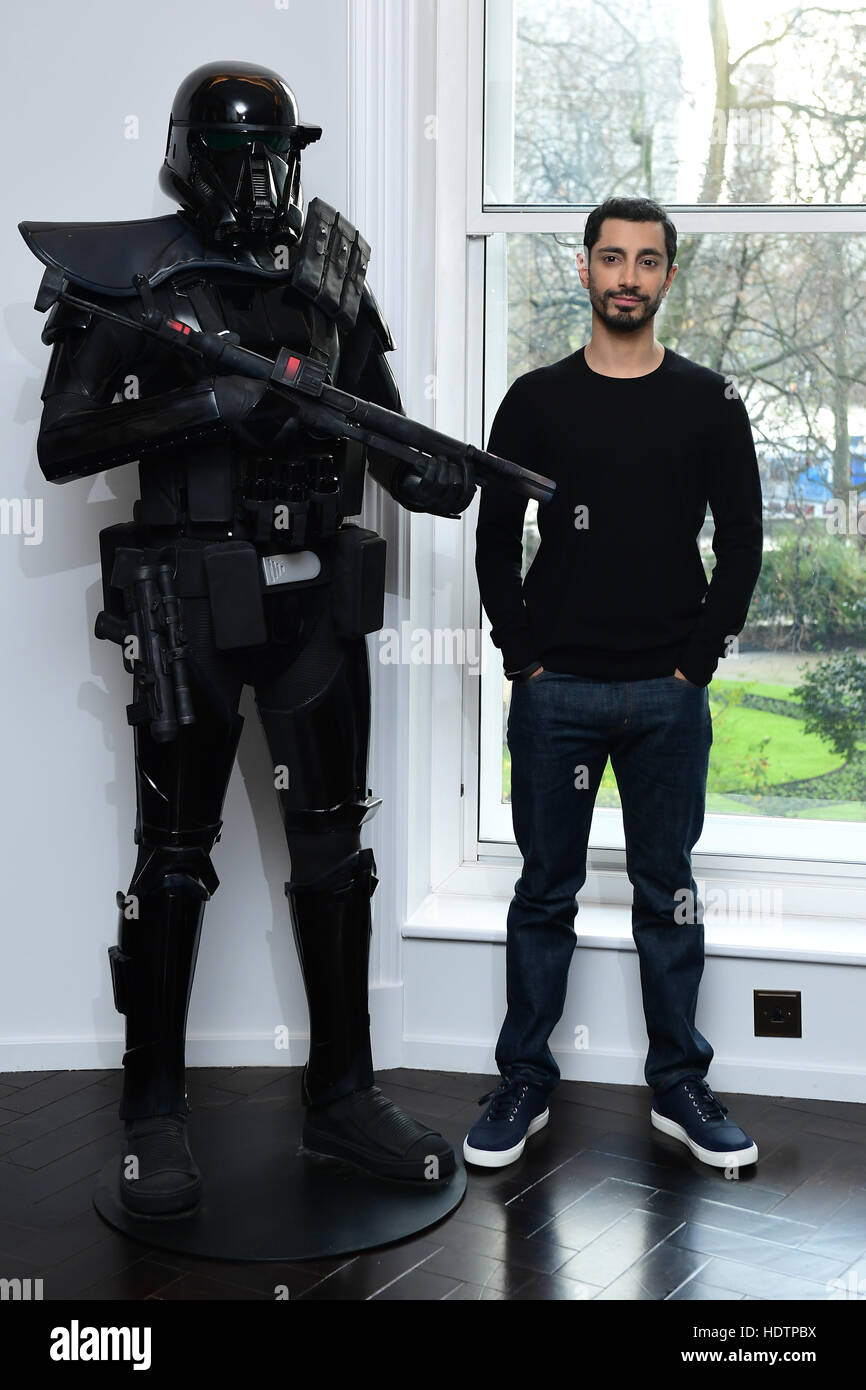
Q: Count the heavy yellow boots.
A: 0